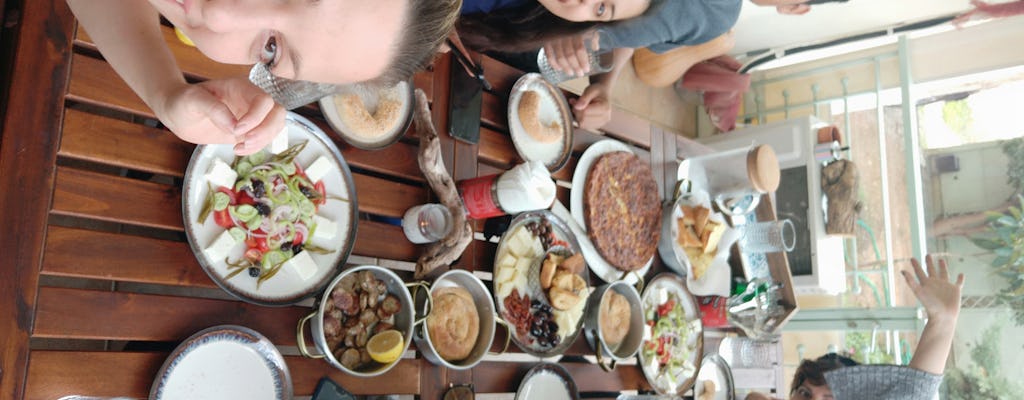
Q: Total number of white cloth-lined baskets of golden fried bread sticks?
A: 1